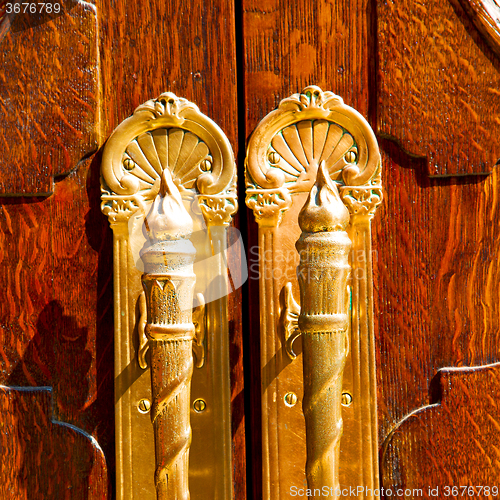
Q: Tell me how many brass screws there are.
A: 8